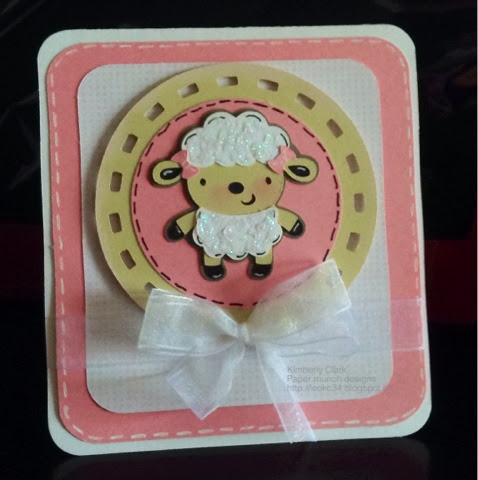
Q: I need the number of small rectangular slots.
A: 15